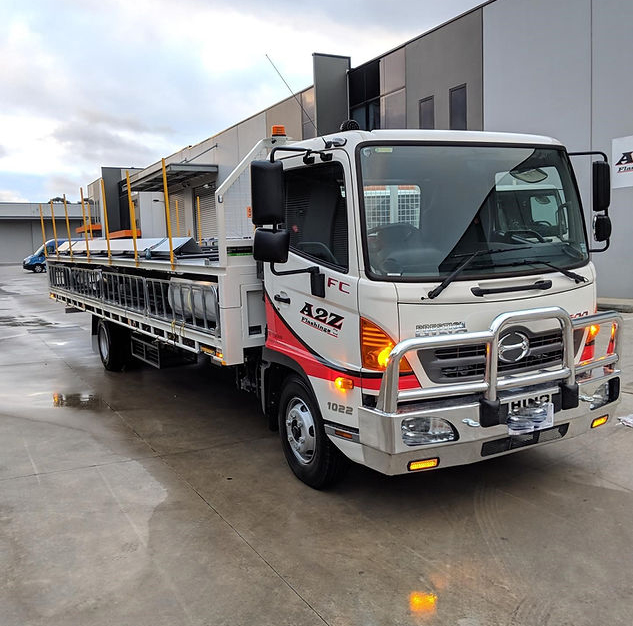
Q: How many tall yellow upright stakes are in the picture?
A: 11